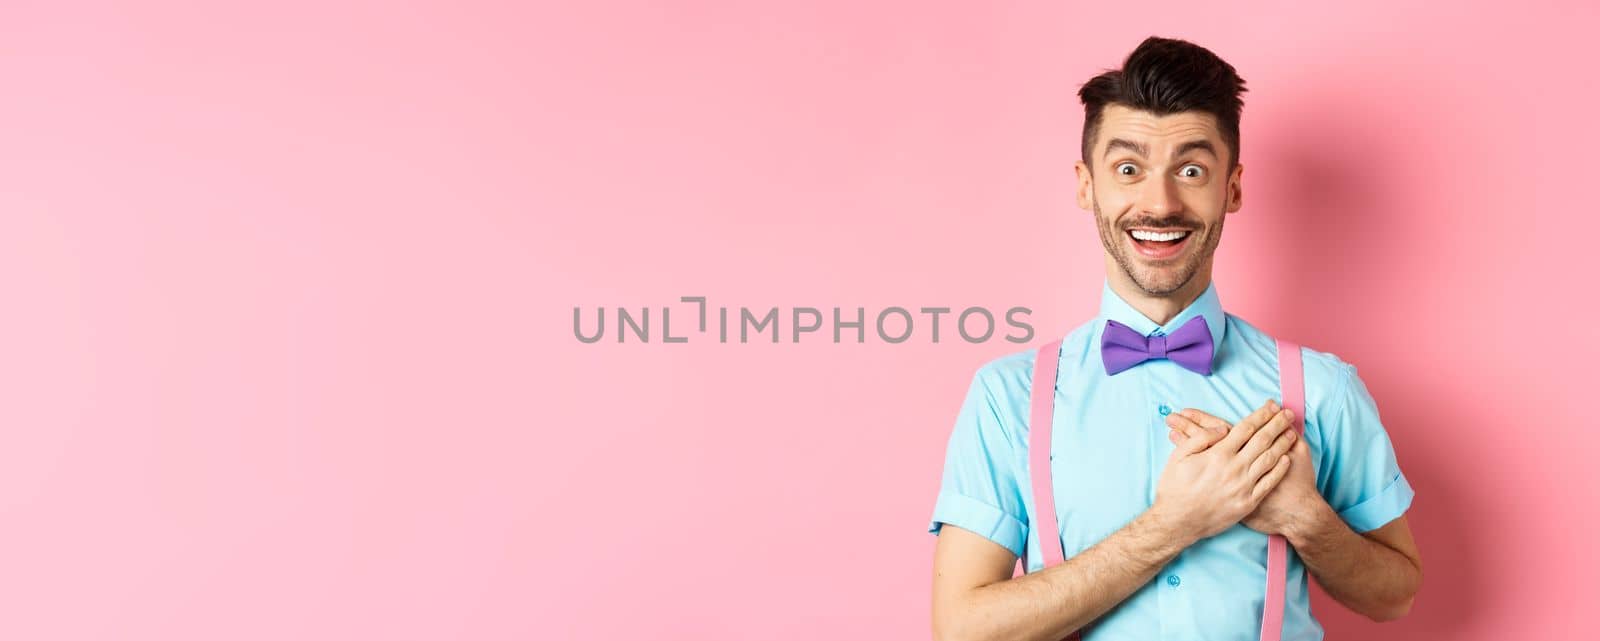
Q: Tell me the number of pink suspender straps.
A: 2